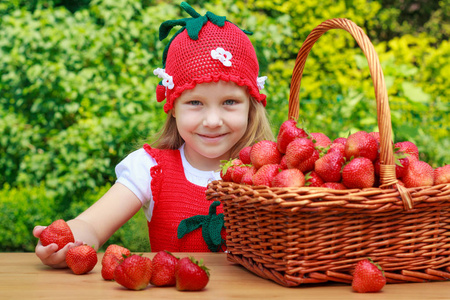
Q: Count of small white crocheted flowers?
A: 3